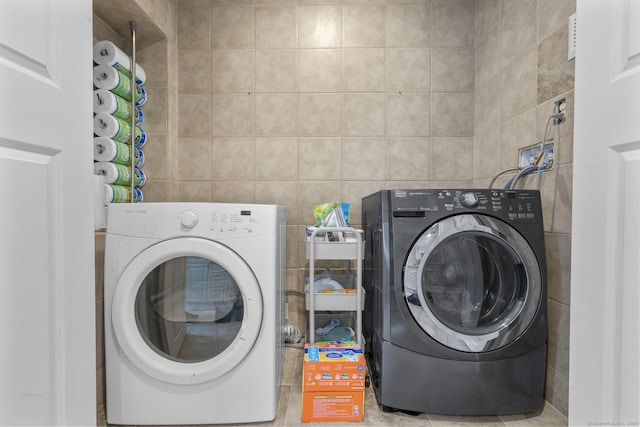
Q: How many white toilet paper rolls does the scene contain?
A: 7